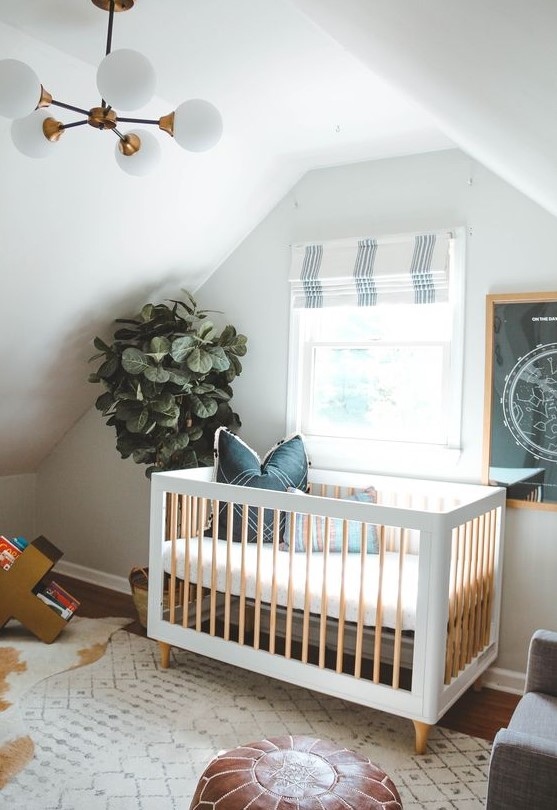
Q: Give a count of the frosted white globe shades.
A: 5